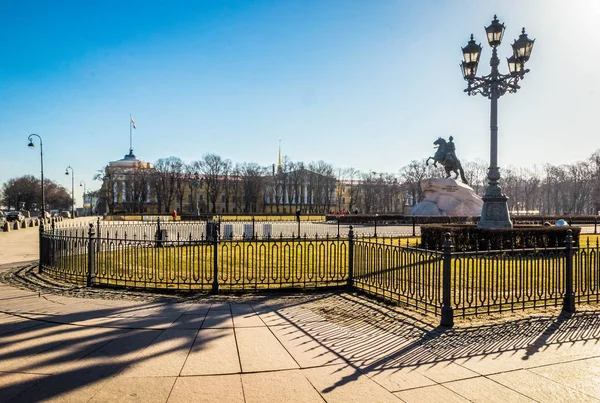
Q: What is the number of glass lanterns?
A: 5